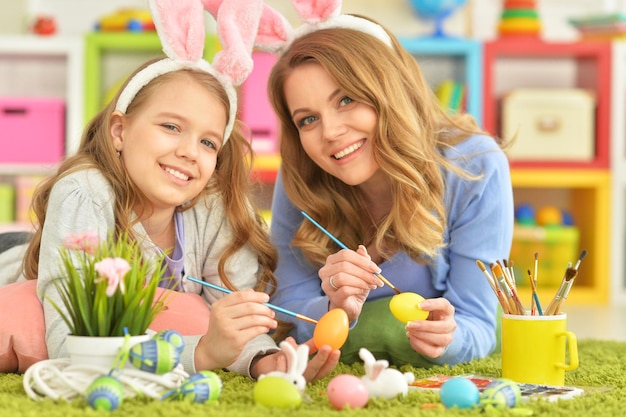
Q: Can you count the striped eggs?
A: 5